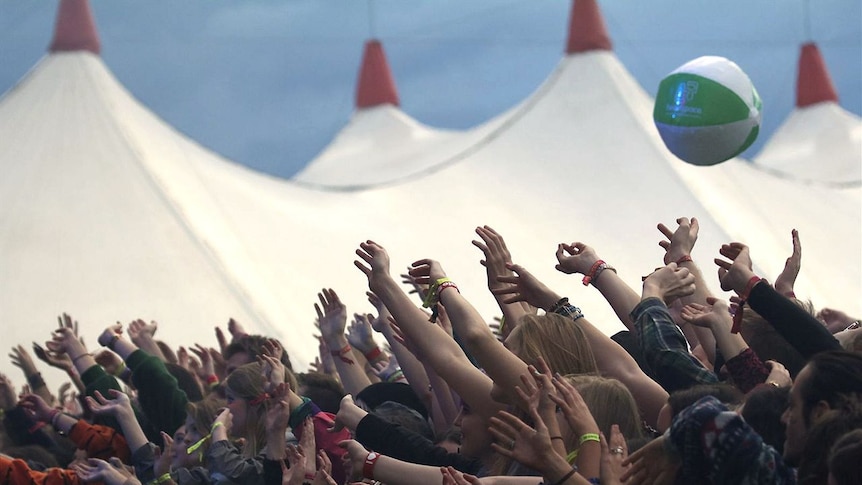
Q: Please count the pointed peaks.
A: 4